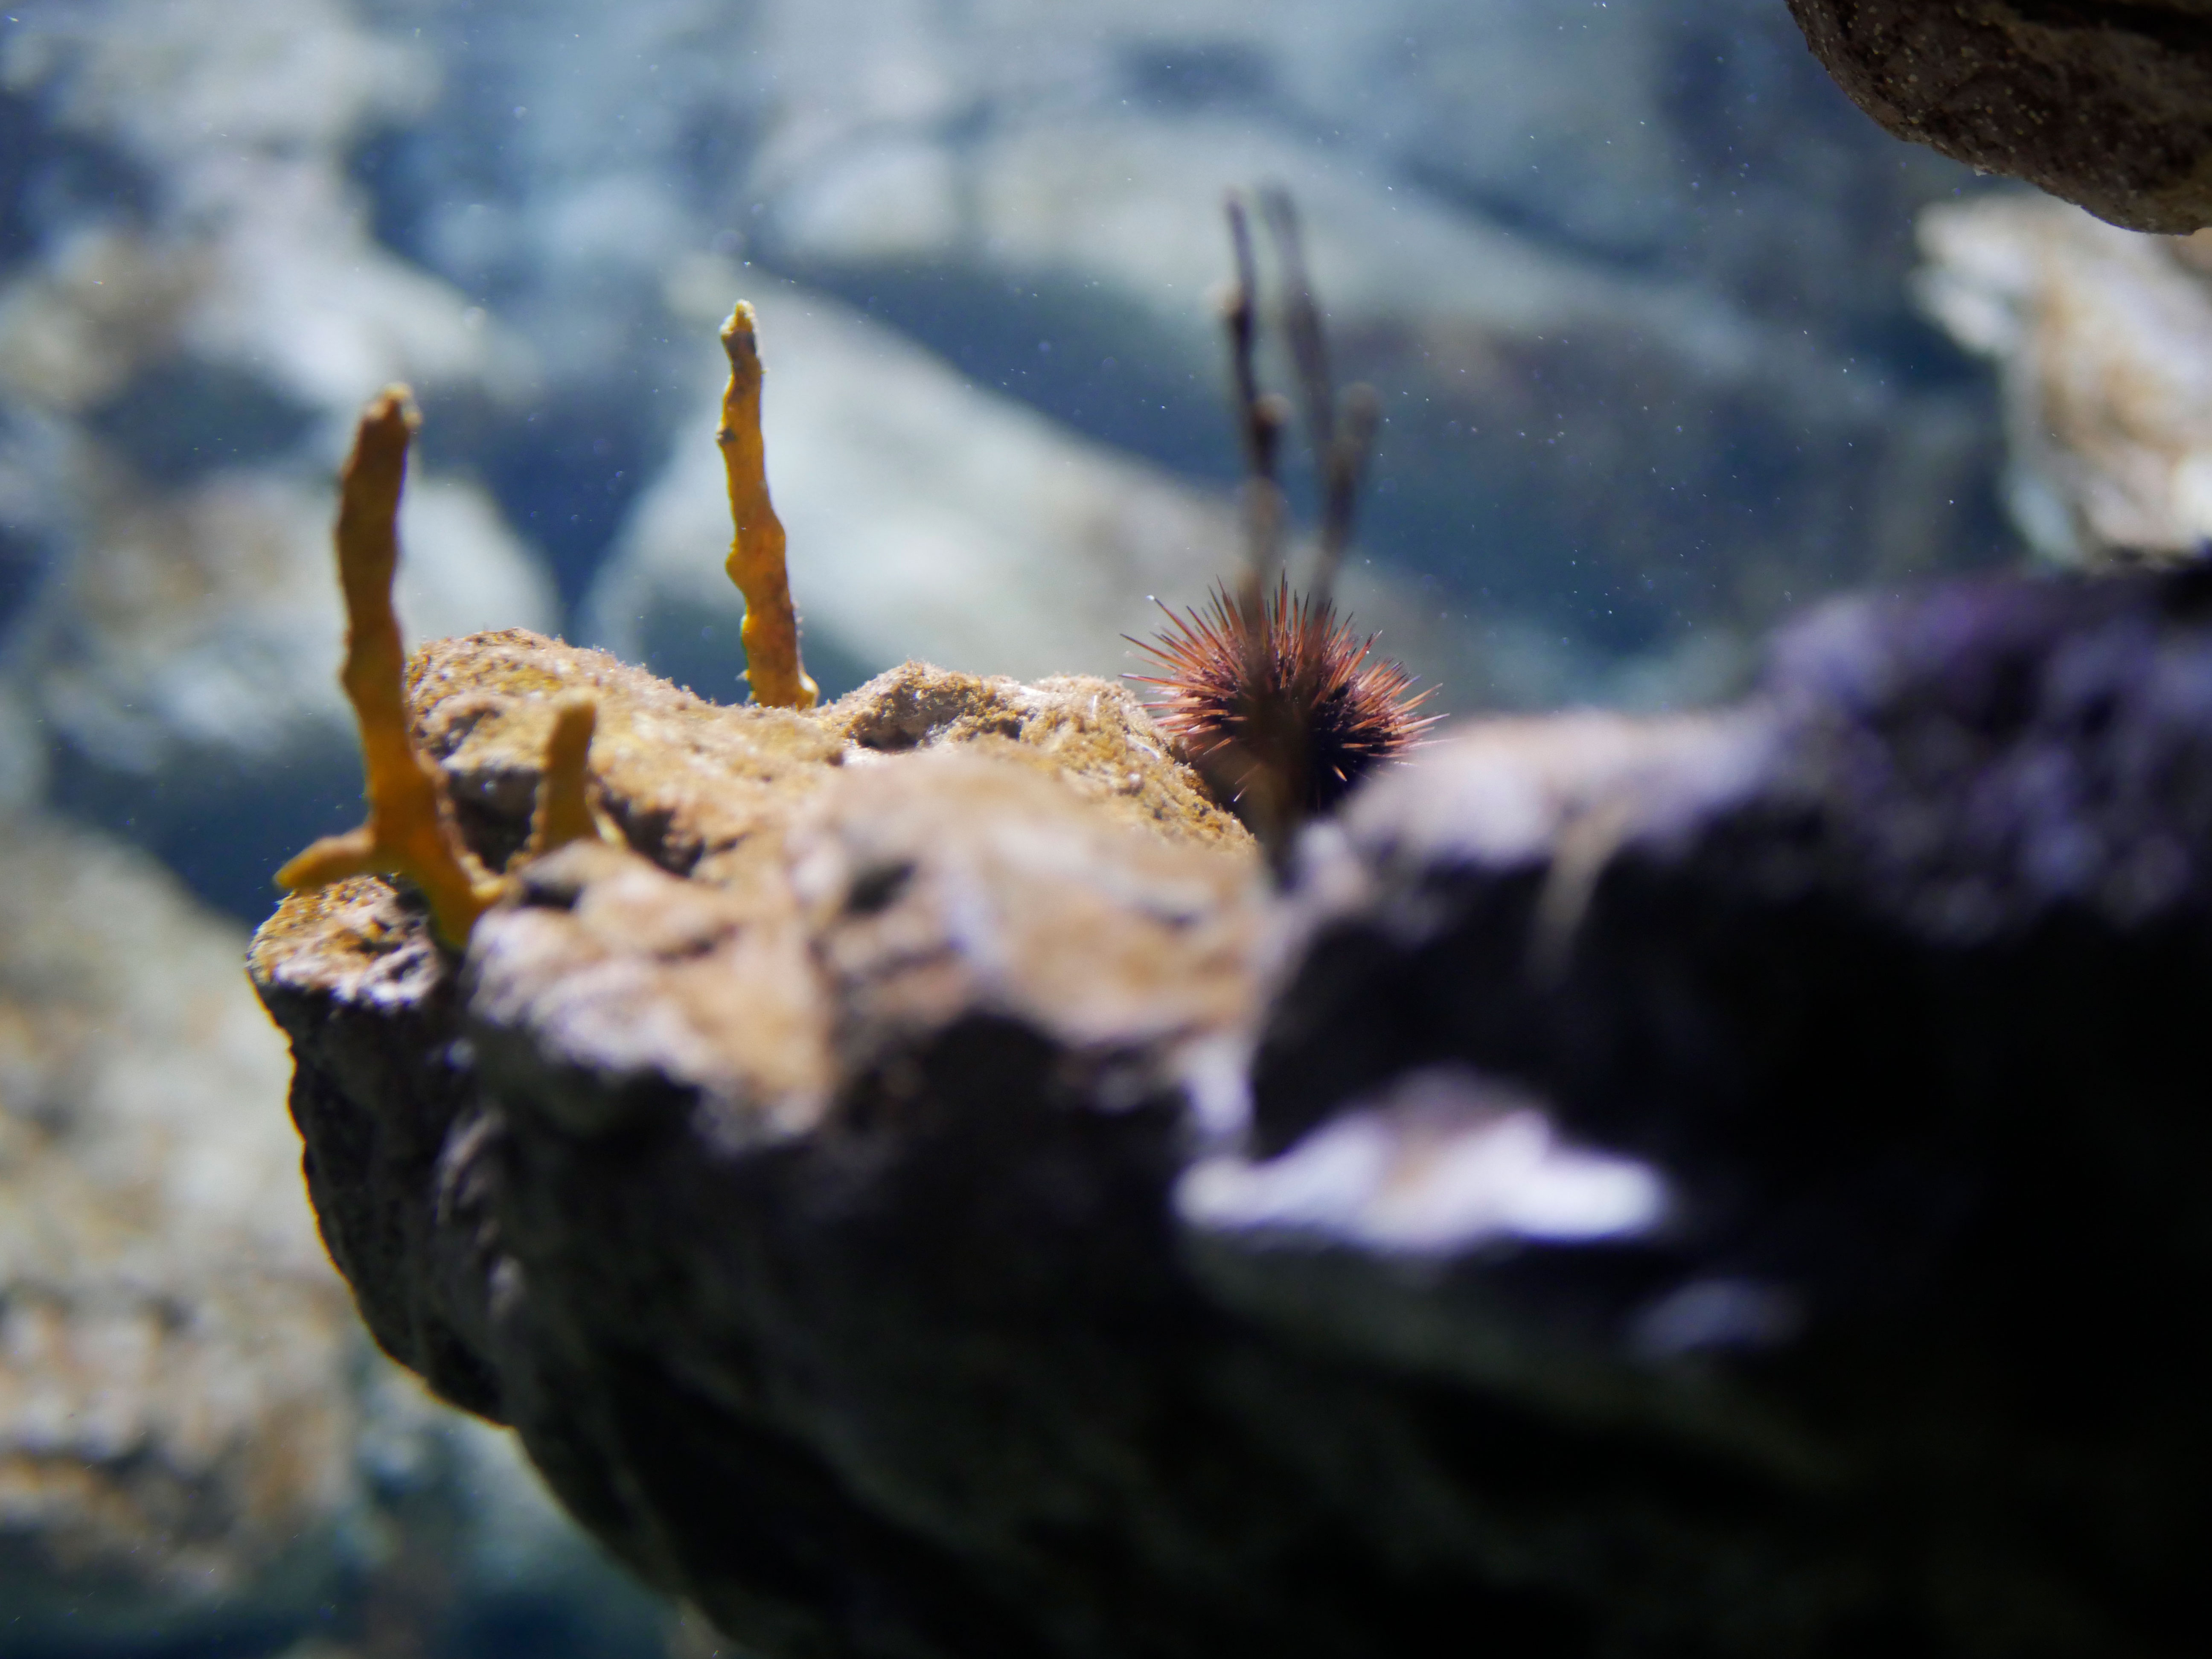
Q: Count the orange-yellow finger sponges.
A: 3